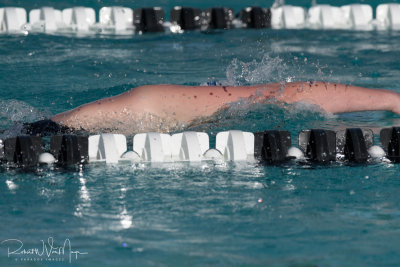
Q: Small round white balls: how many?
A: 5